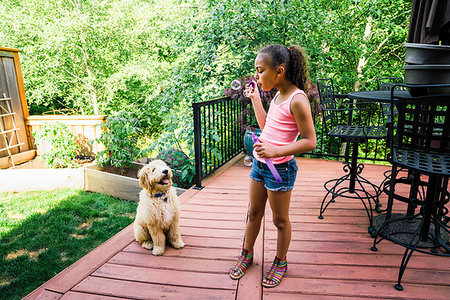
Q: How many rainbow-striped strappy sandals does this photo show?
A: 2